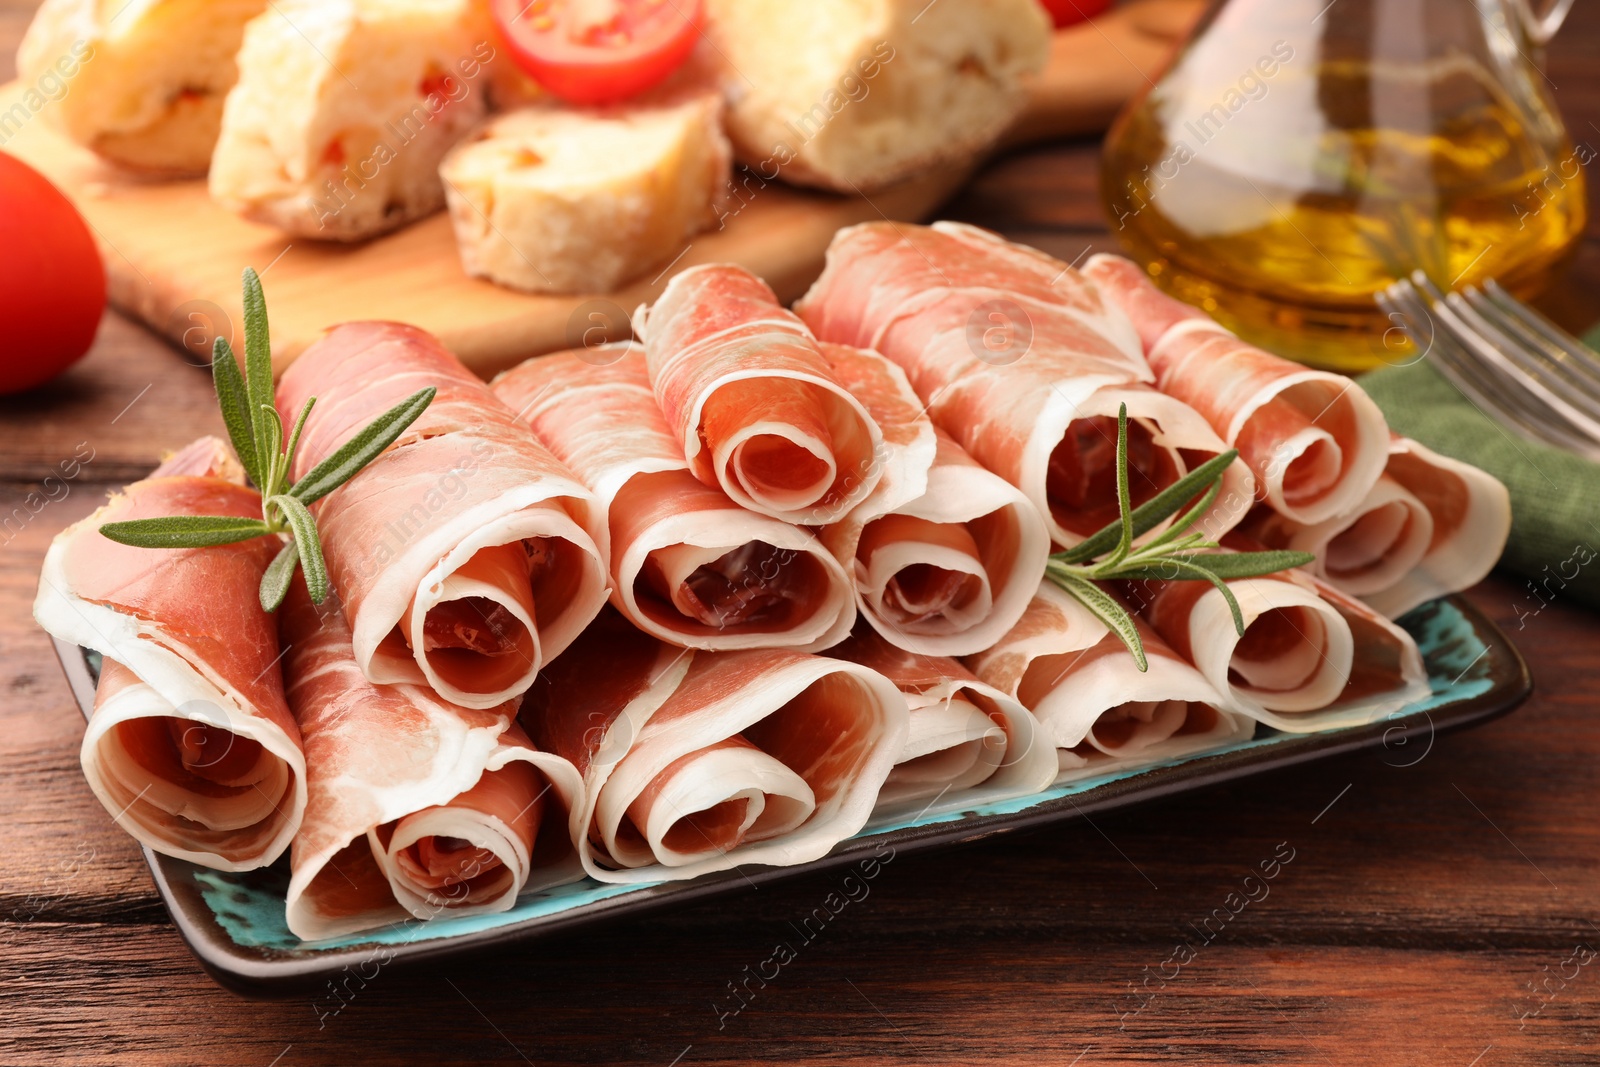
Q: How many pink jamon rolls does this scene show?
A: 13